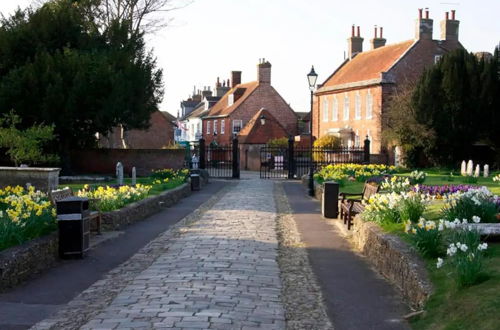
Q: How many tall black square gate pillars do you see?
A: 4